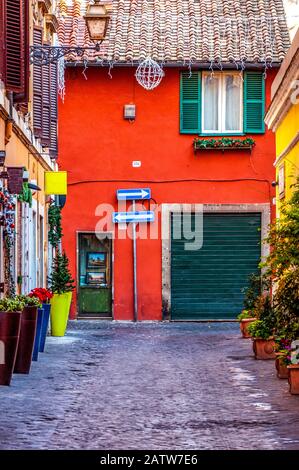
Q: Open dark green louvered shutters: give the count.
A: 2